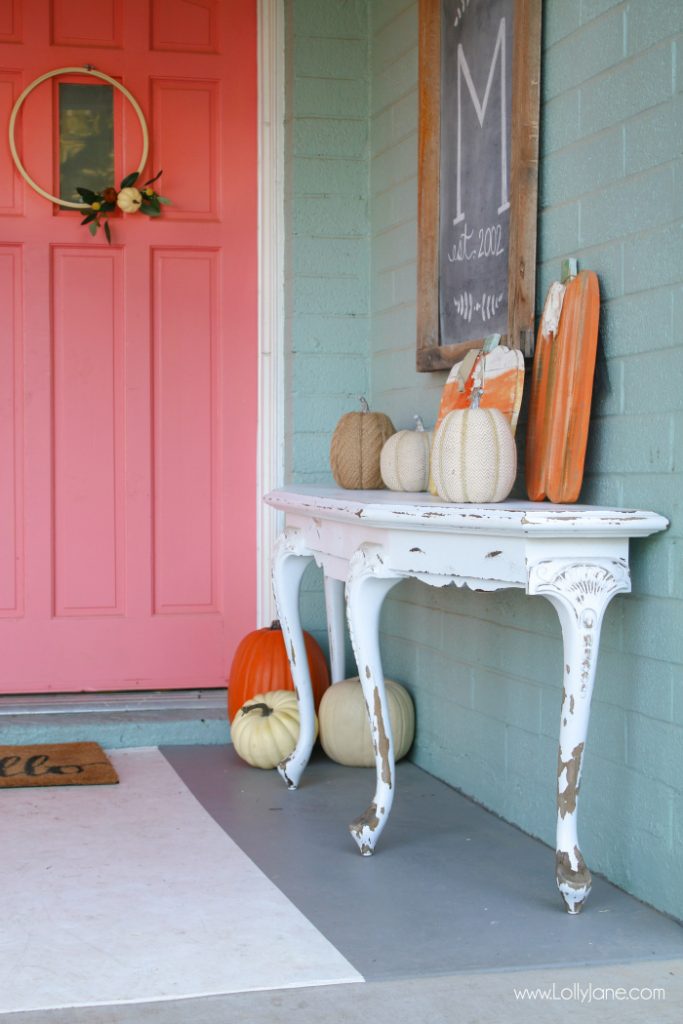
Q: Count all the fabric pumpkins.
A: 3